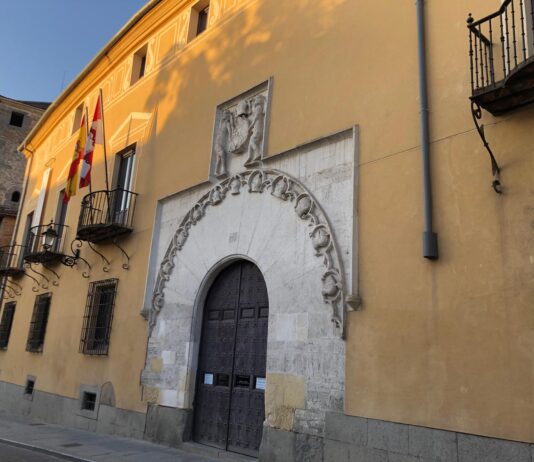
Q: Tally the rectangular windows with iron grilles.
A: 3